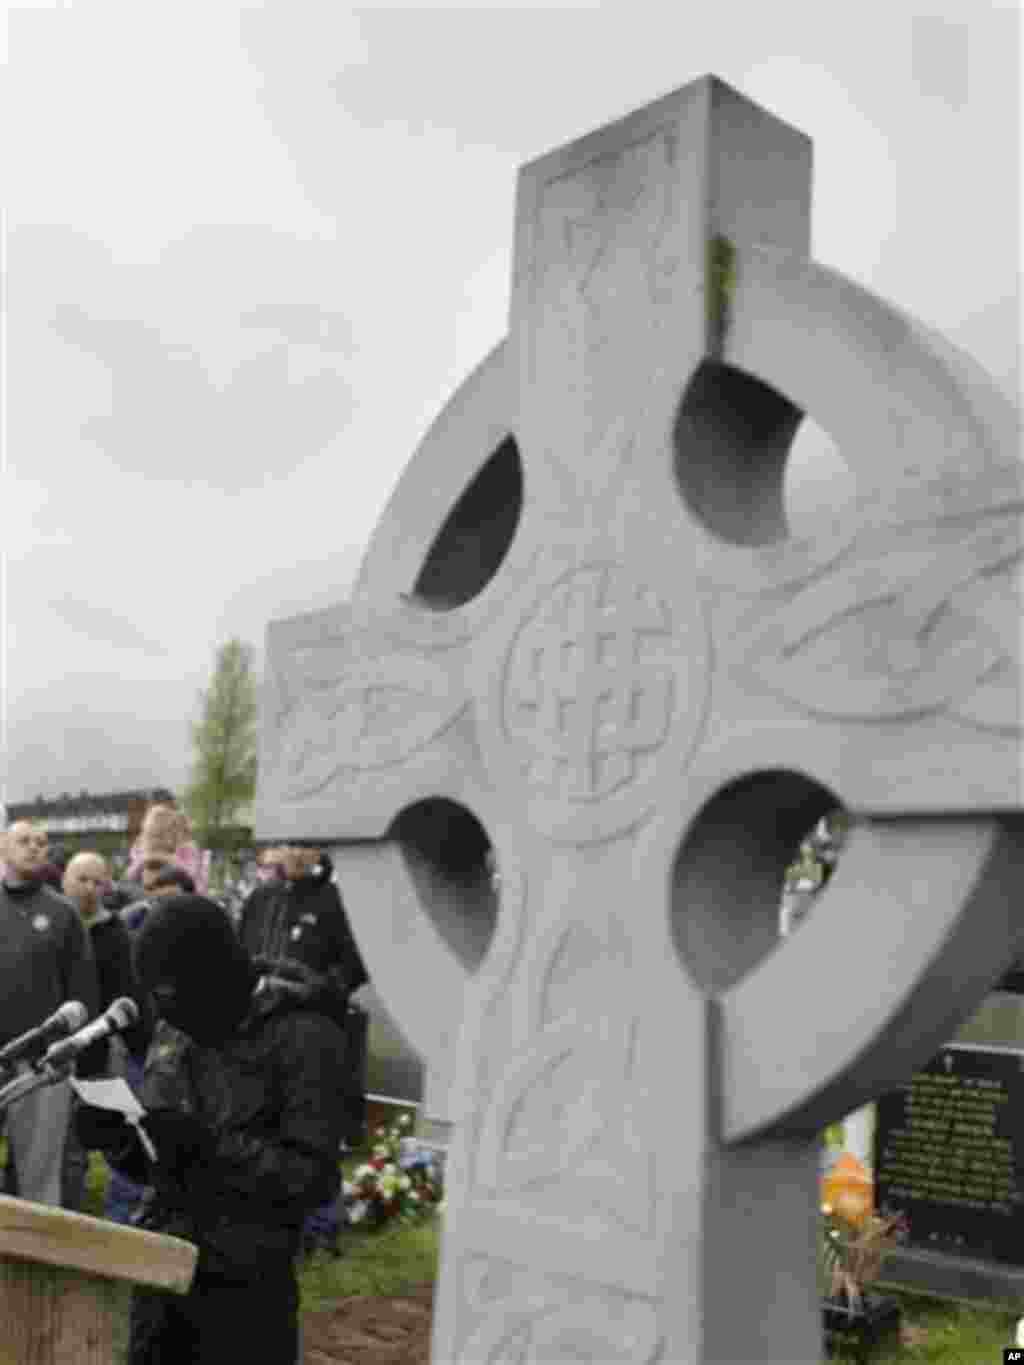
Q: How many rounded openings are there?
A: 4